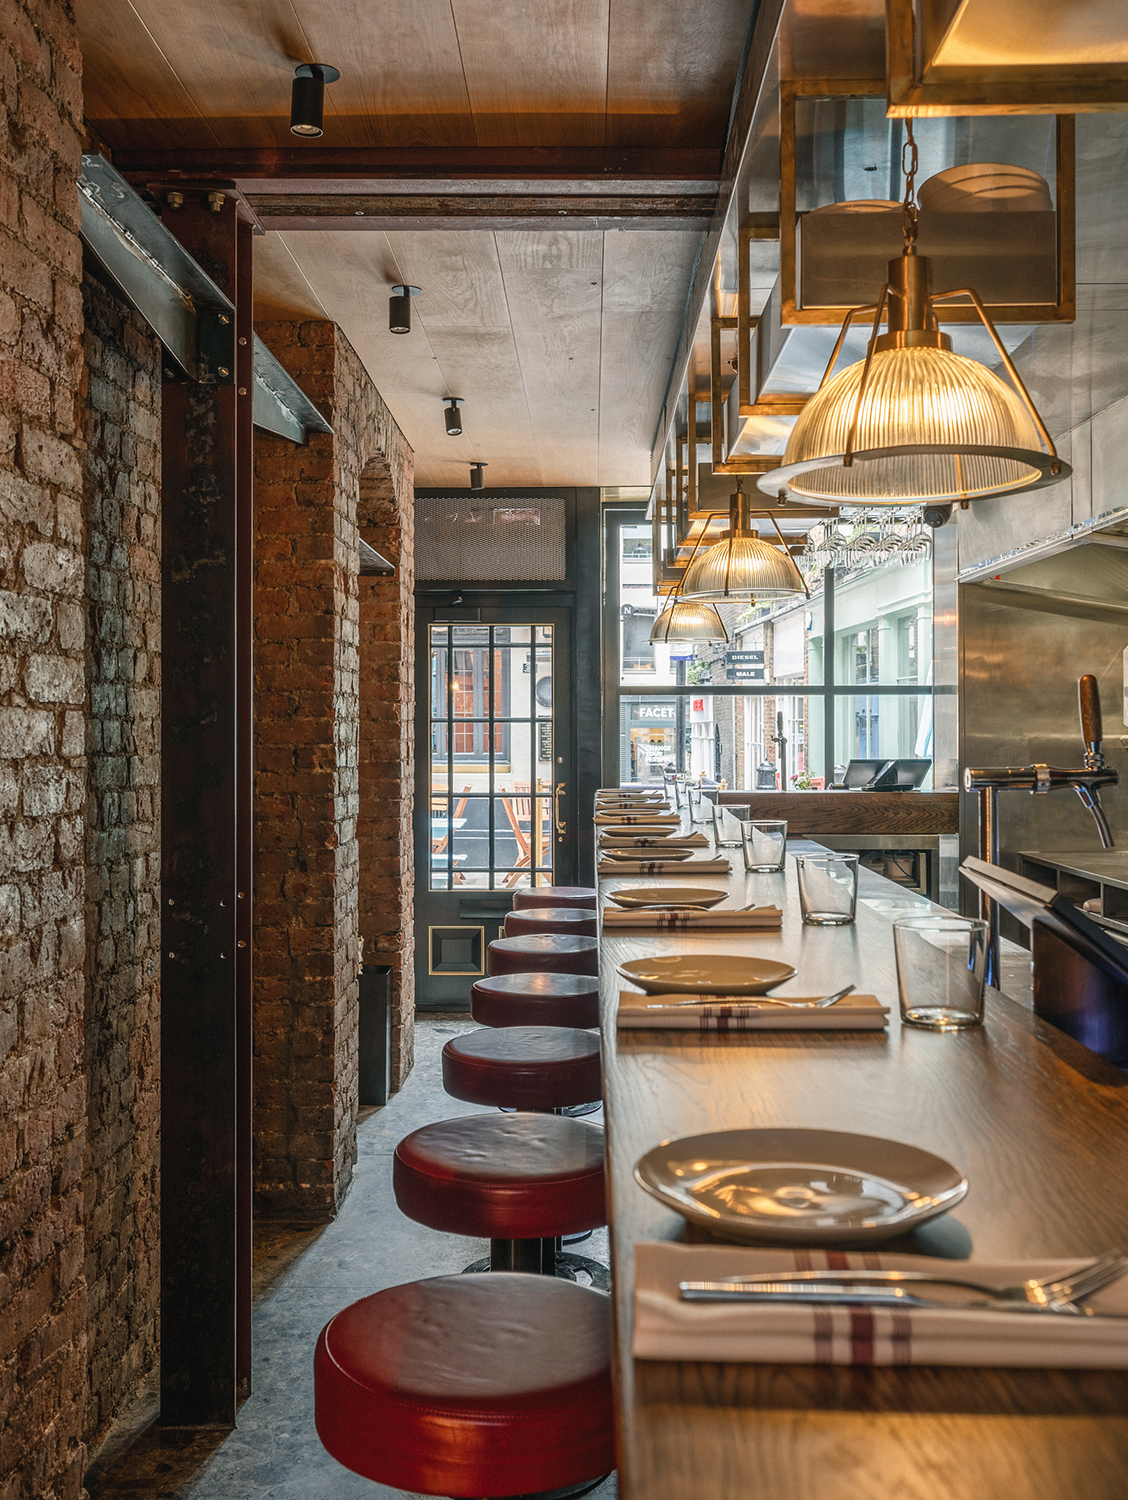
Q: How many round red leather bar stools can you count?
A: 7